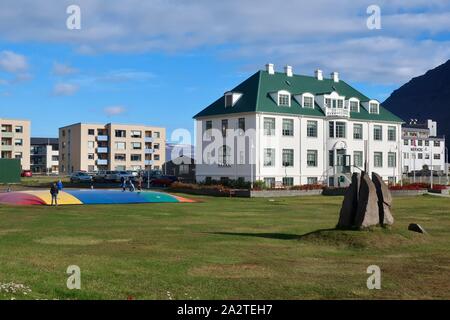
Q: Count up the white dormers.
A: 6